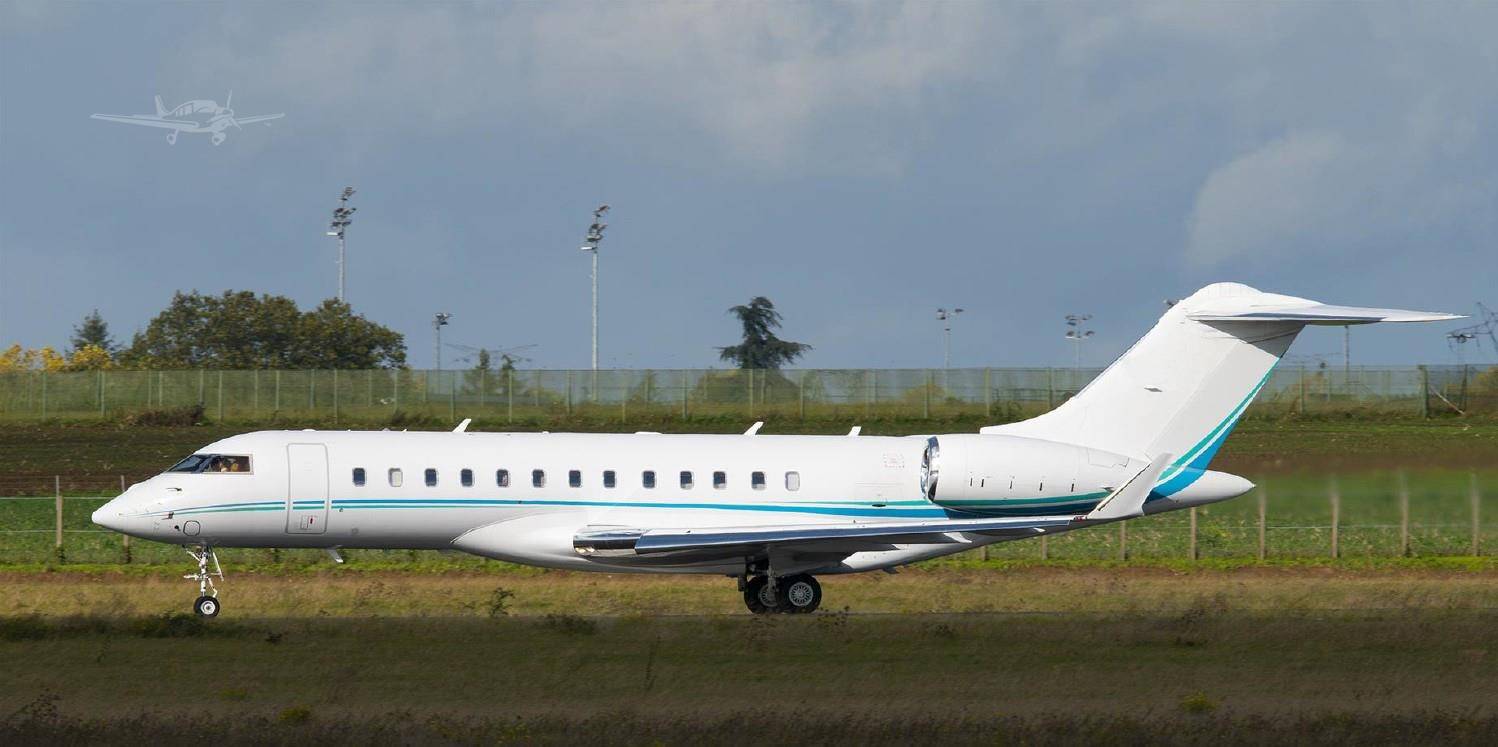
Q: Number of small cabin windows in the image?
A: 13